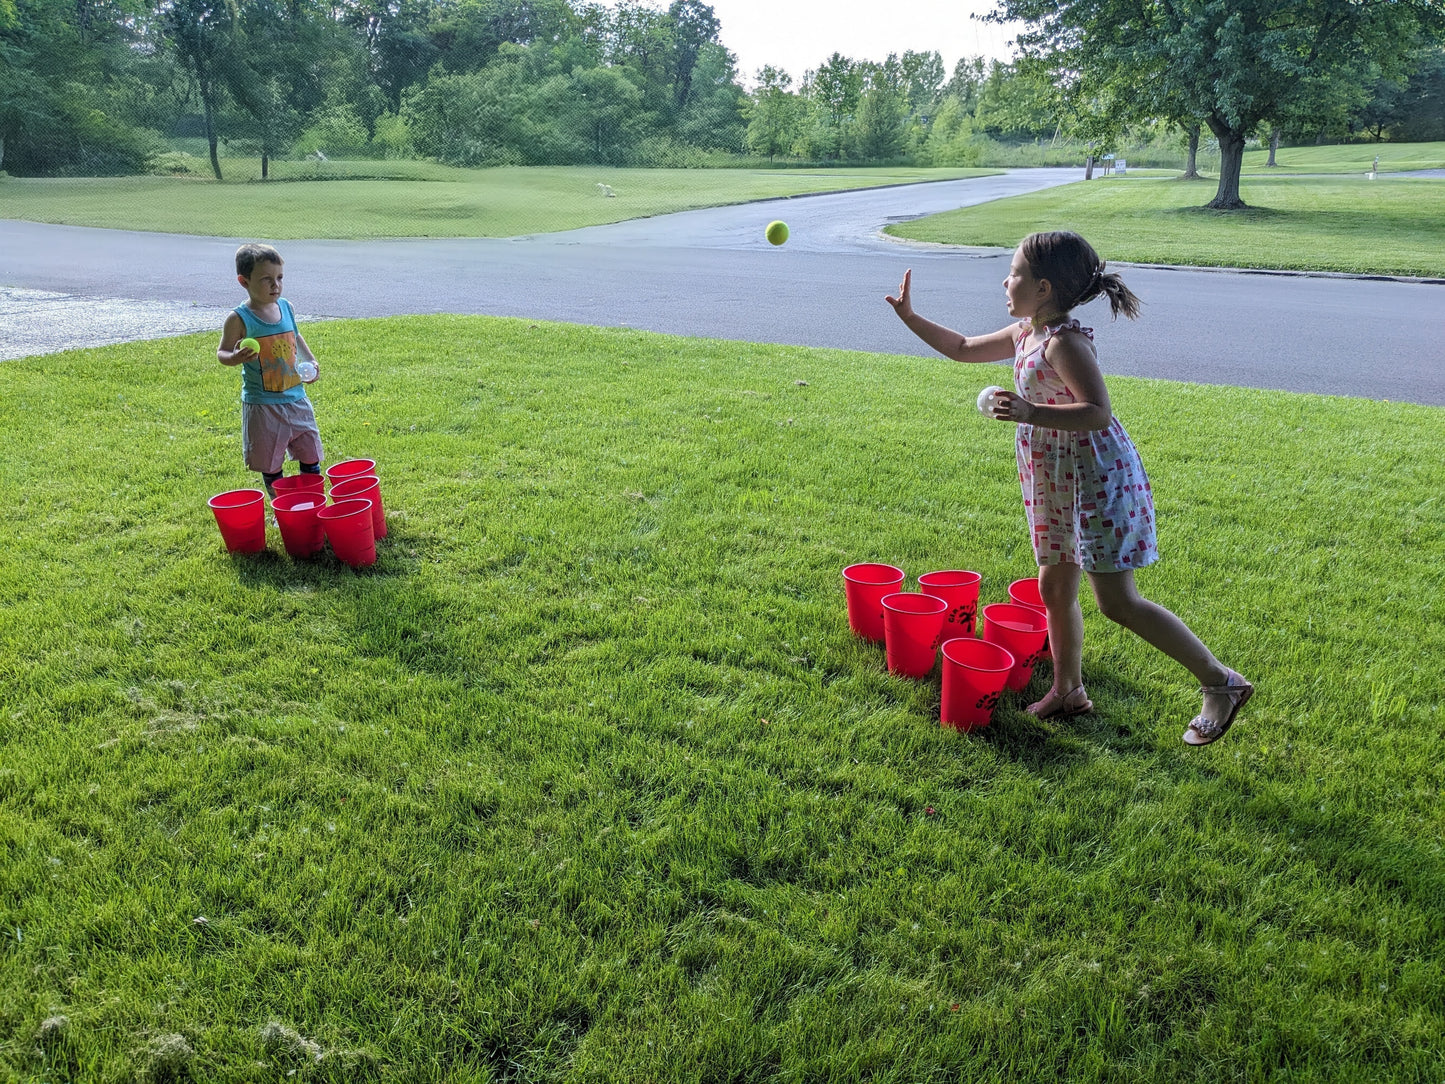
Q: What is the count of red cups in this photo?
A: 12